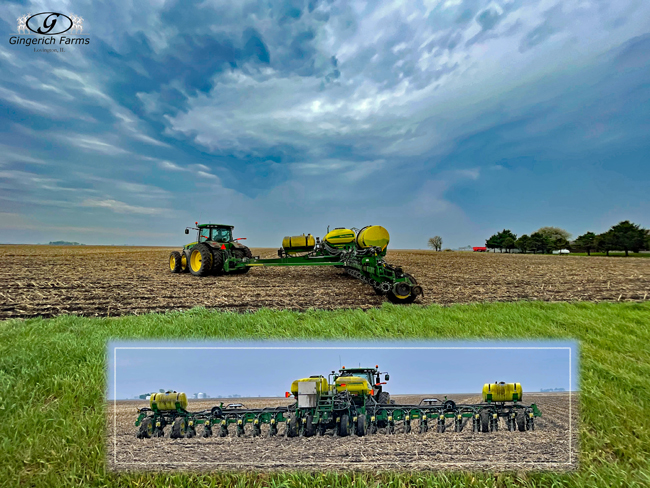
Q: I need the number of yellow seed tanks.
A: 7